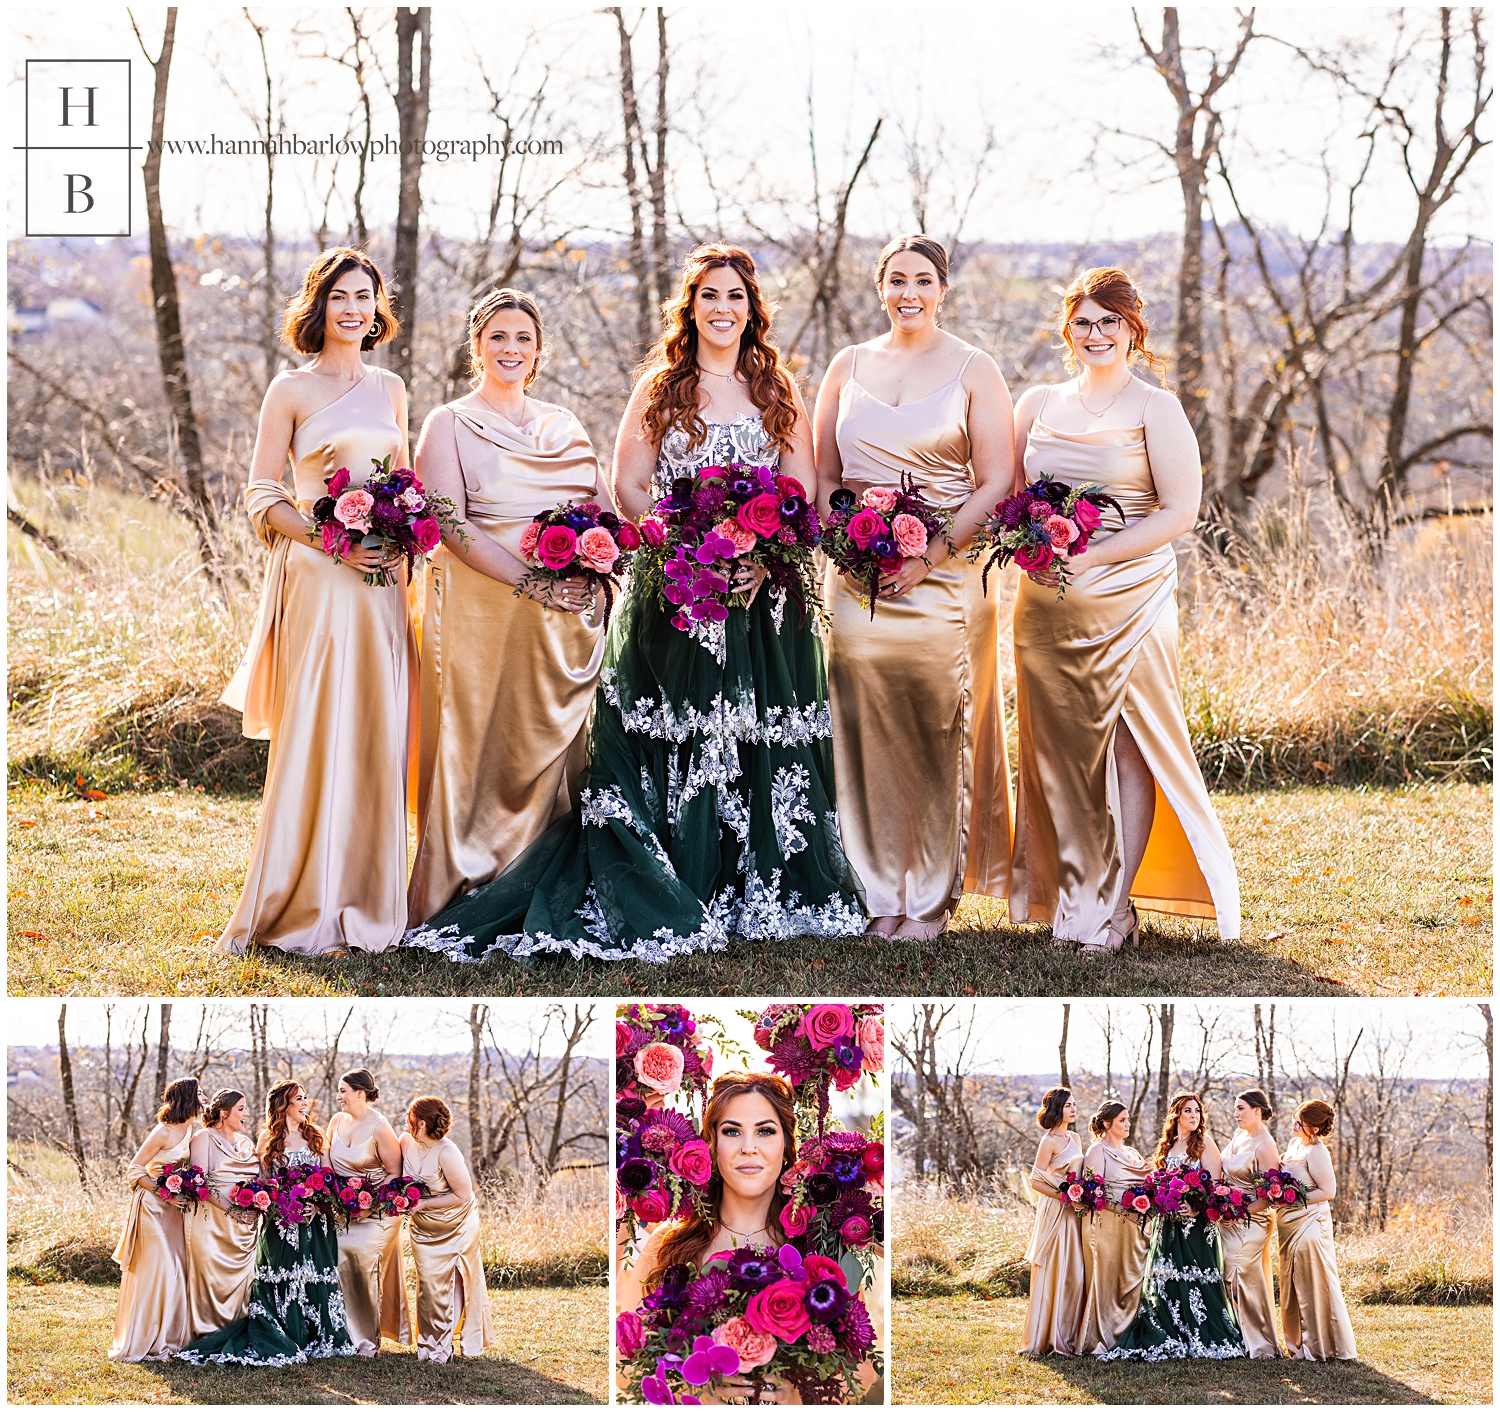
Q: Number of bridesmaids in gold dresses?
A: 4